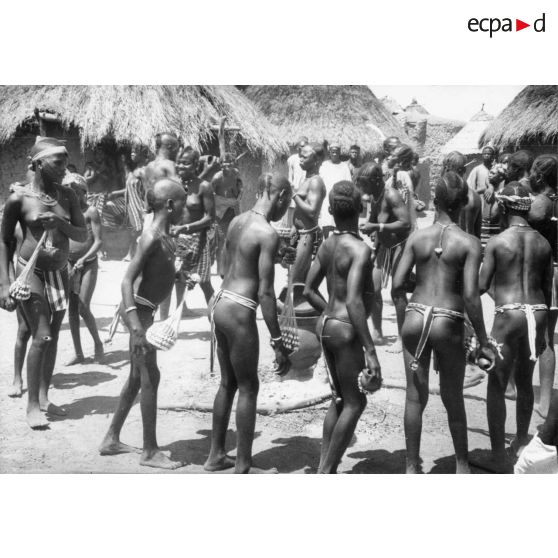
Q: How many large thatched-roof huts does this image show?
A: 3